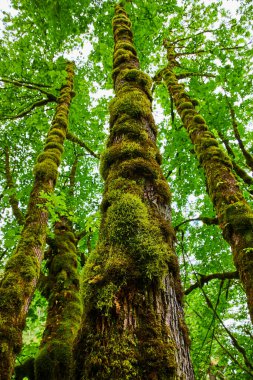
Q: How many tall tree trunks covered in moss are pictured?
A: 4